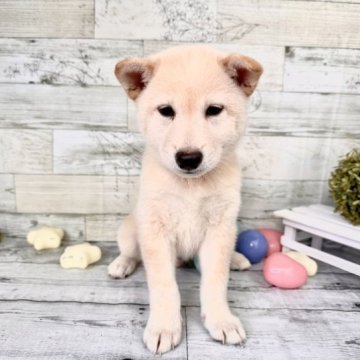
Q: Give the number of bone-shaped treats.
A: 2